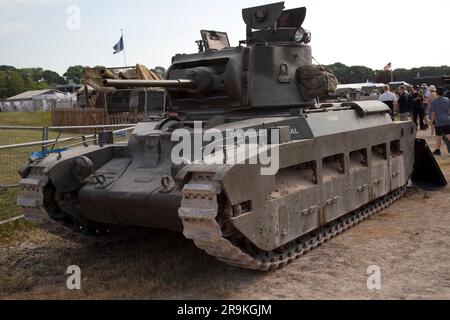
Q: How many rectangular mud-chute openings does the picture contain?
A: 5